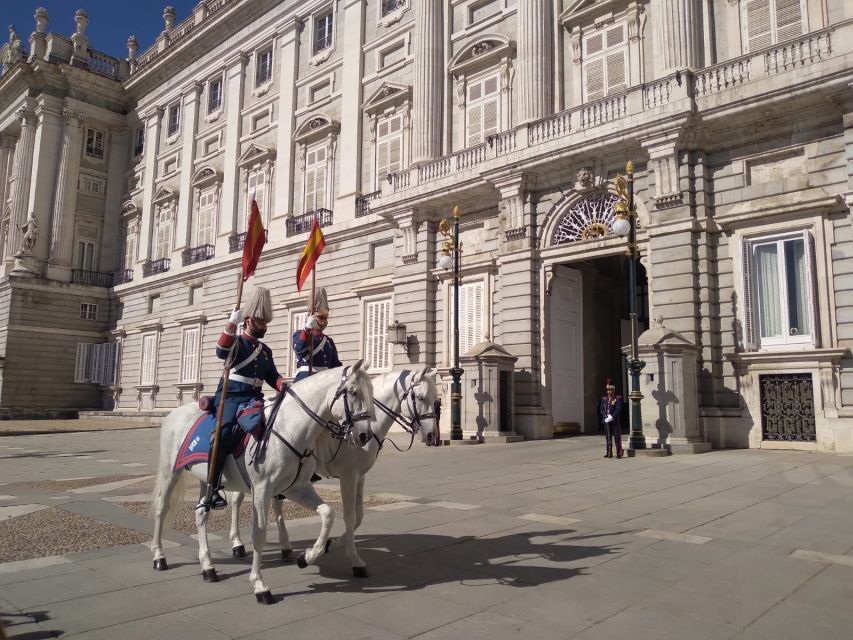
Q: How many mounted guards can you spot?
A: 2